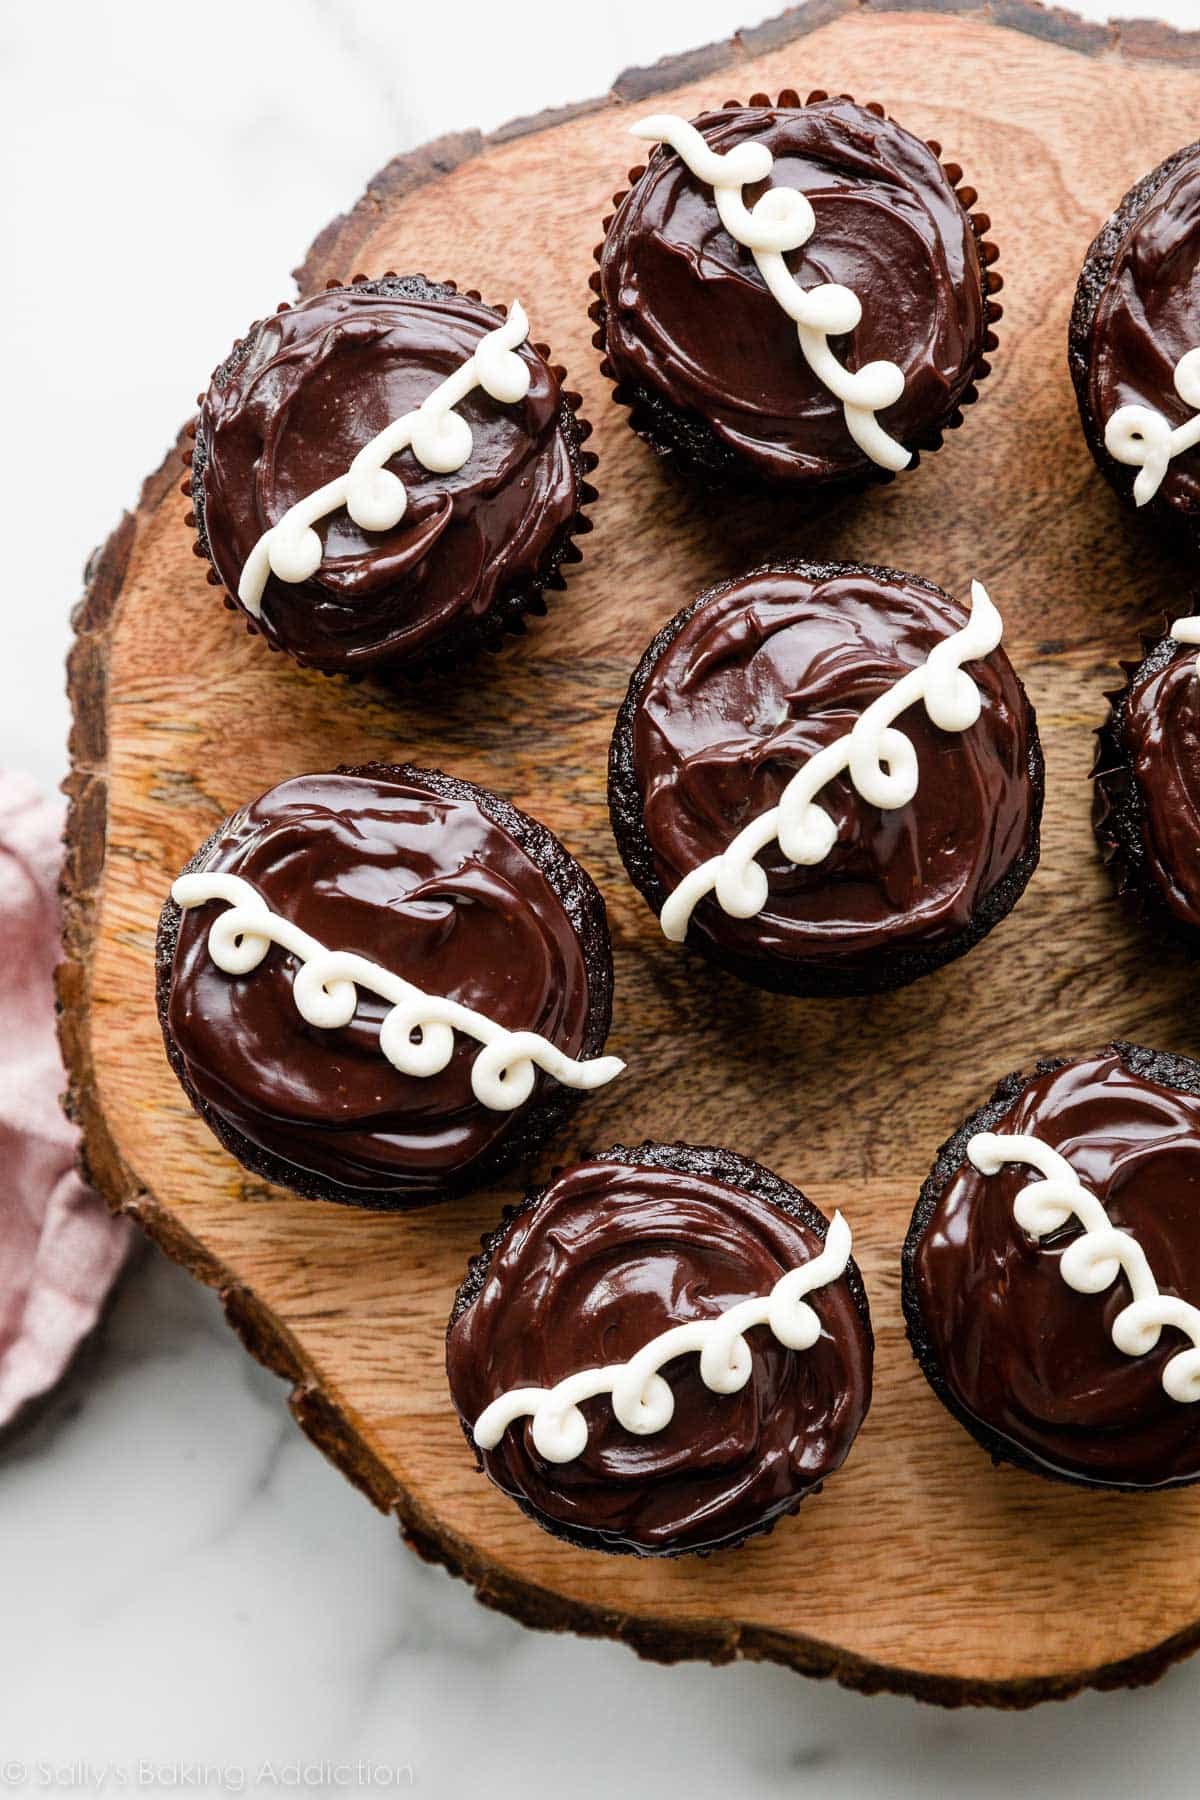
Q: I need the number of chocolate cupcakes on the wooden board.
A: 8